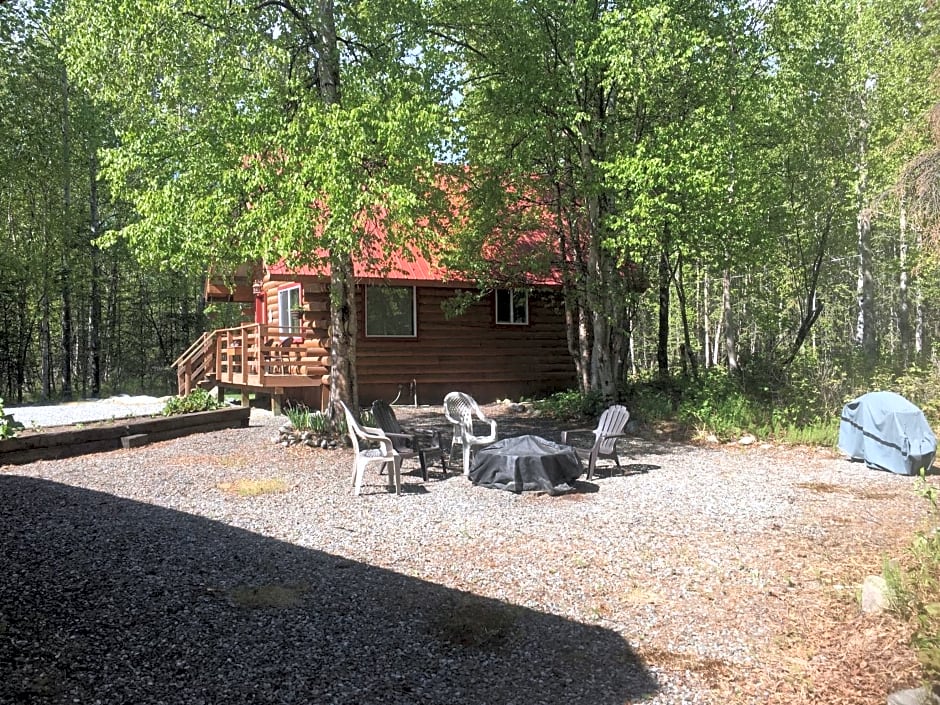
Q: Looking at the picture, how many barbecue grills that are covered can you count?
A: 1